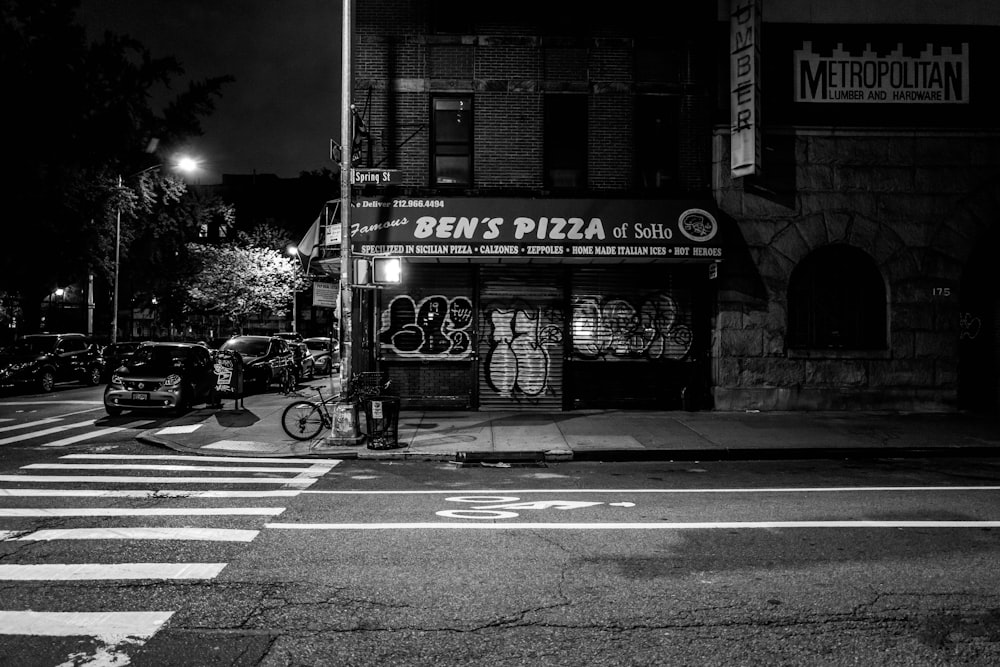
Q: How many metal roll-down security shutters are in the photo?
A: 3